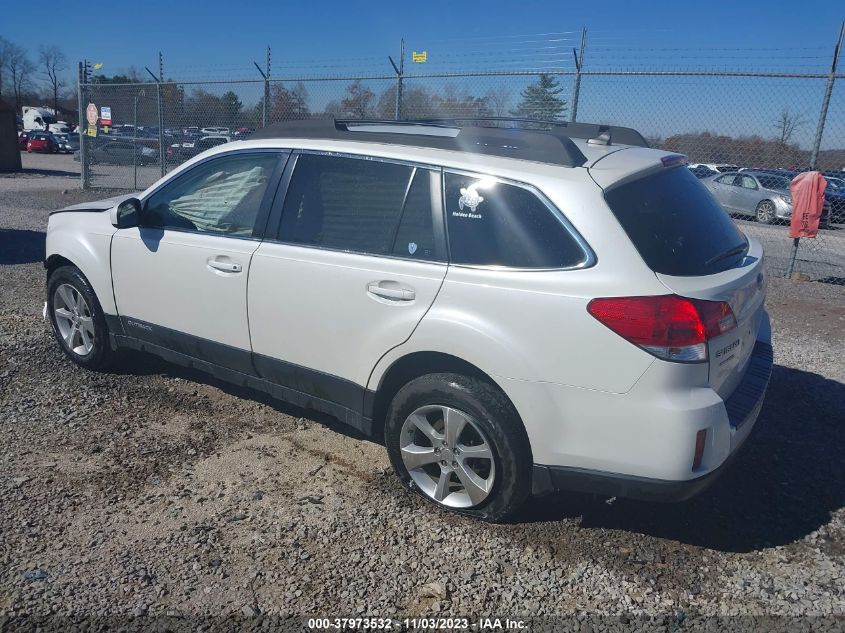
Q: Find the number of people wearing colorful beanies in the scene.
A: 0